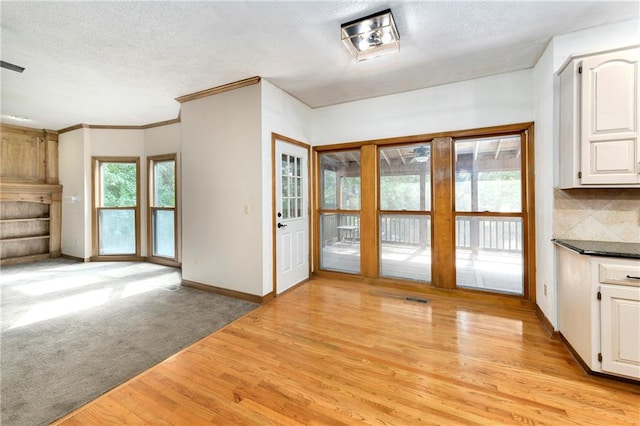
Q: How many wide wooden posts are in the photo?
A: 2